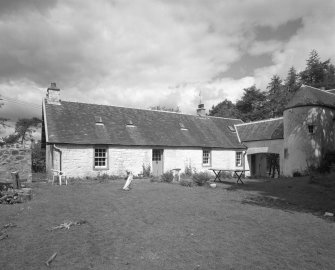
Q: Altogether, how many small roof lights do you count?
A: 4